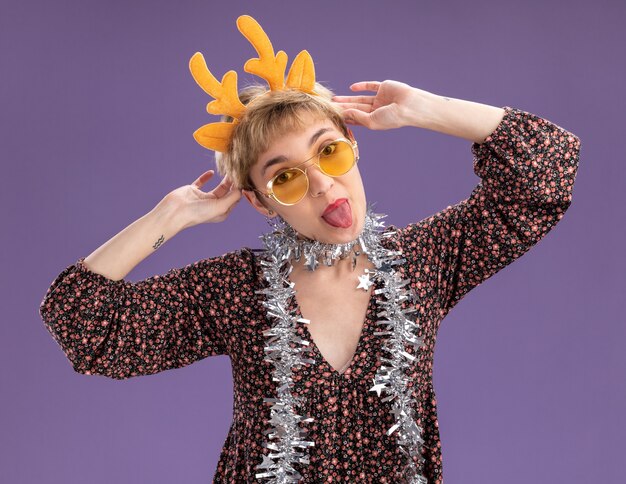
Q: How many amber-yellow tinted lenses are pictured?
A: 2